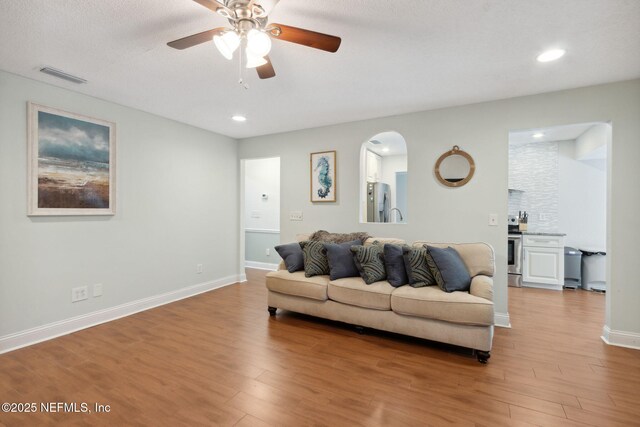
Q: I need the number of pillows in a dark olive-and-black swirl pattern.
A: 3